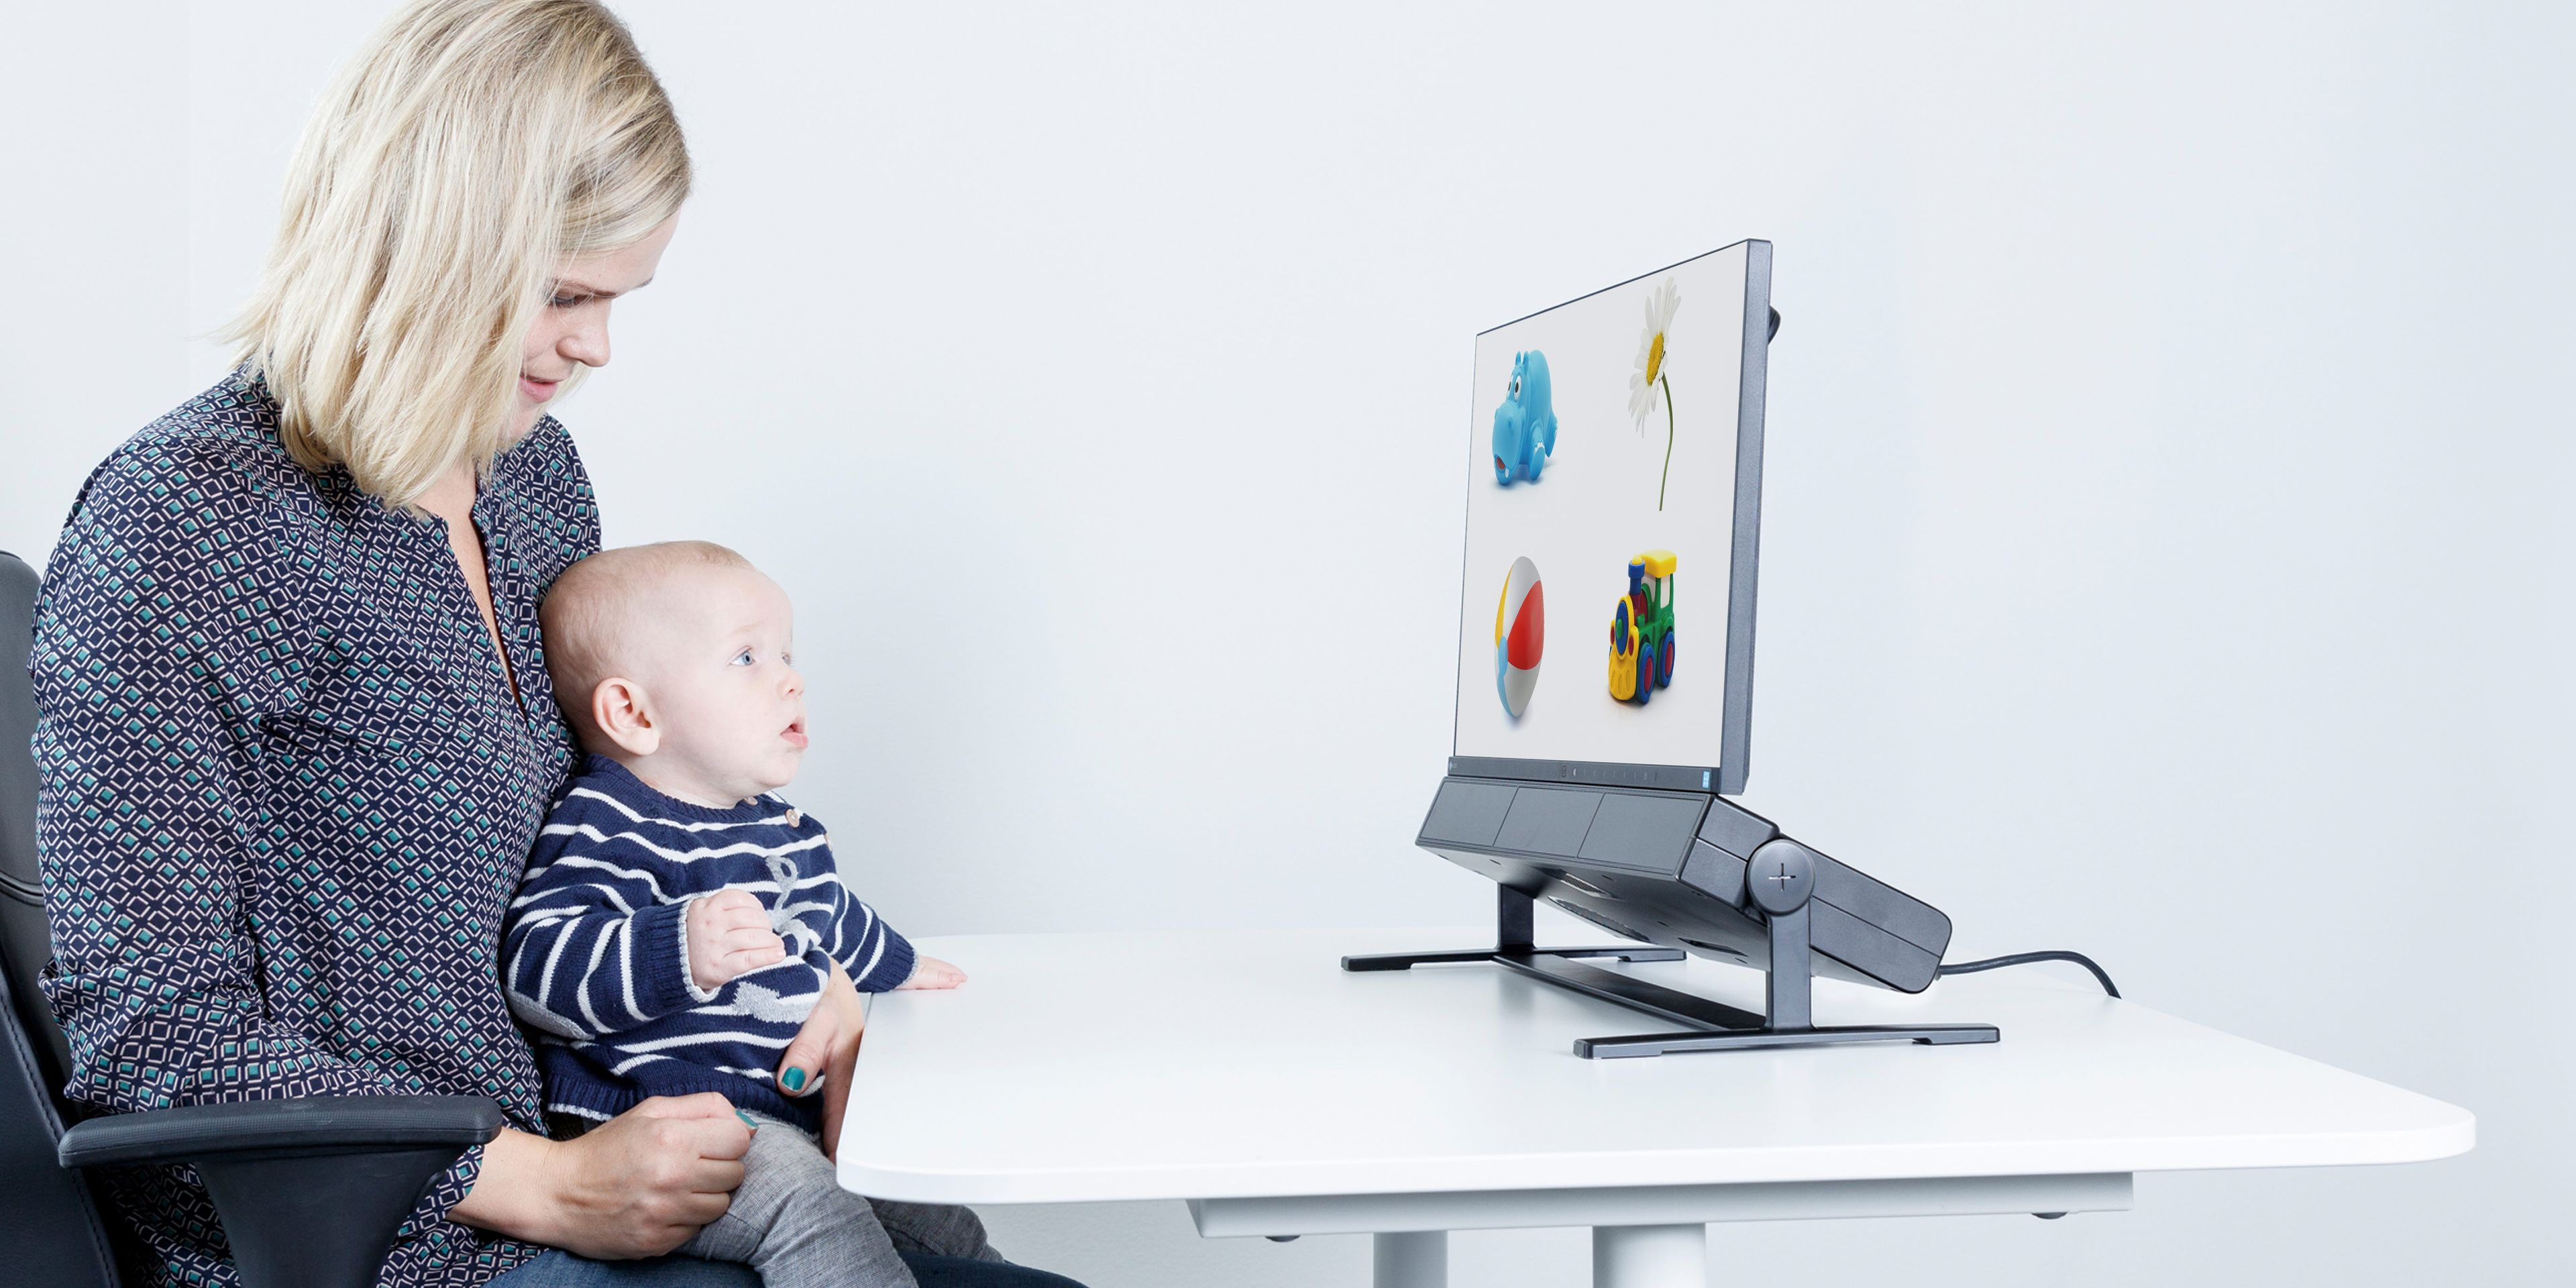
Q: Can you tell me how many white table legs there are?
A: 2